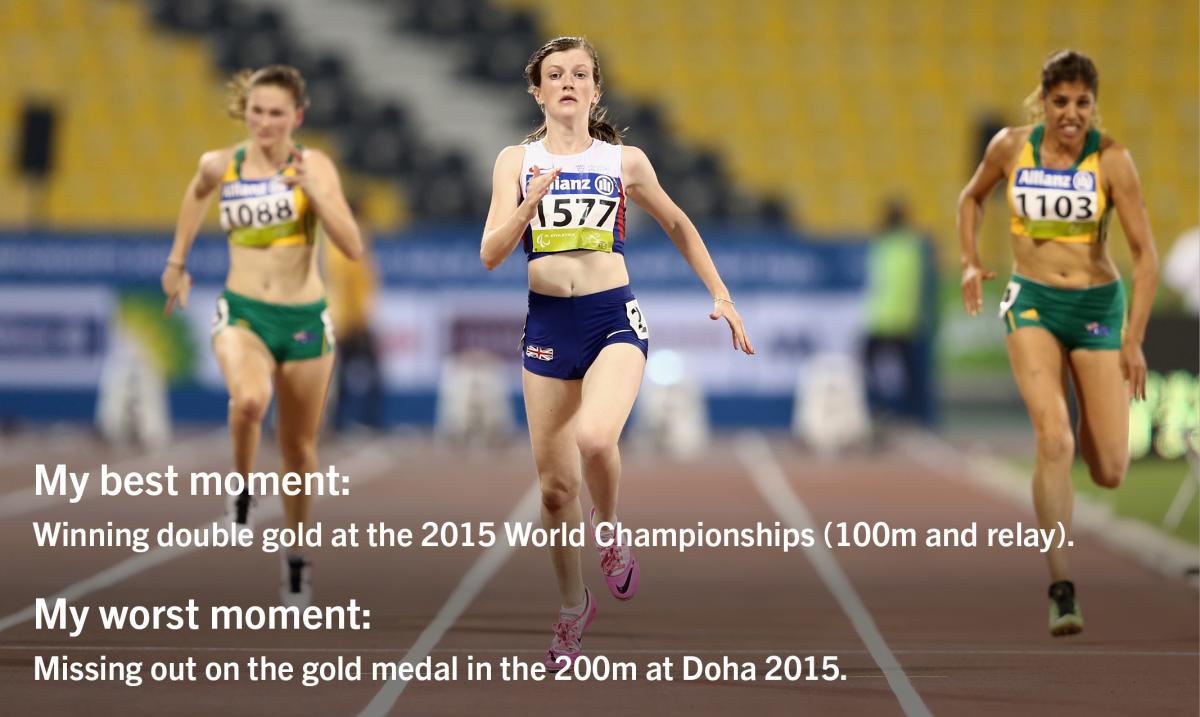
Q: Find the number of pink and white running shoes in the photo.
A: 2